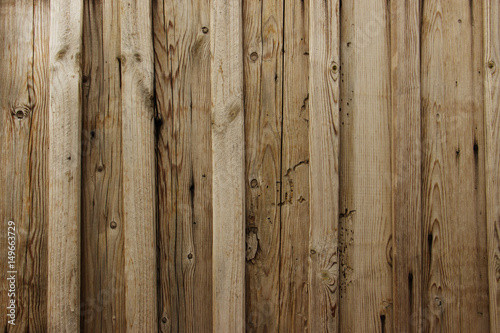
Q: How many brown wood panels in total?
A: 12